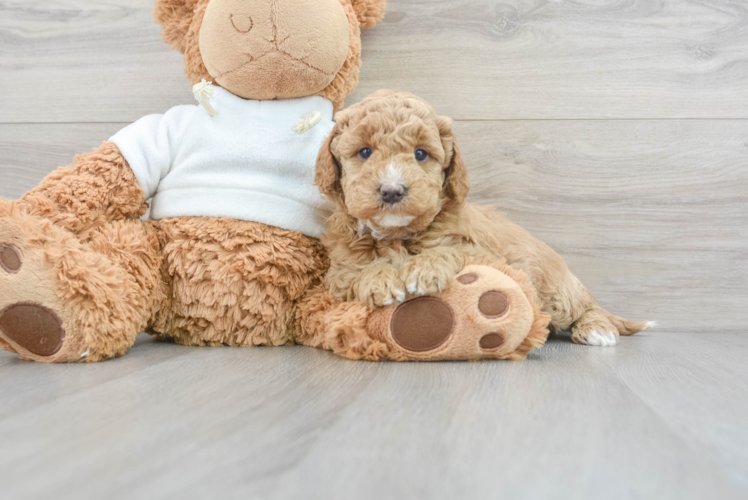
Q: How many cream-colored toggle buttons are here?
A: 2